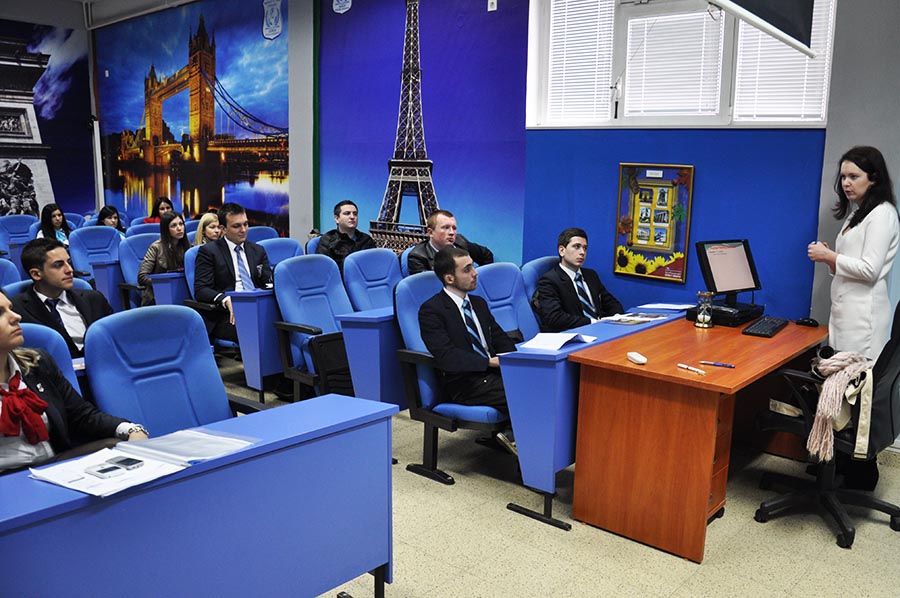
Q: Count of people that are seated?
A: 12